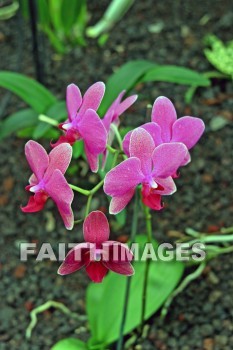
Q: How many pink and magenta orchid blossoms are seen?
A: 6